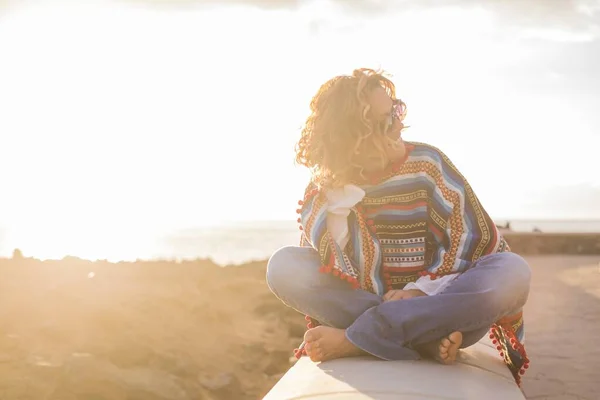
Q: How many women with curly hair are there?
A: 1